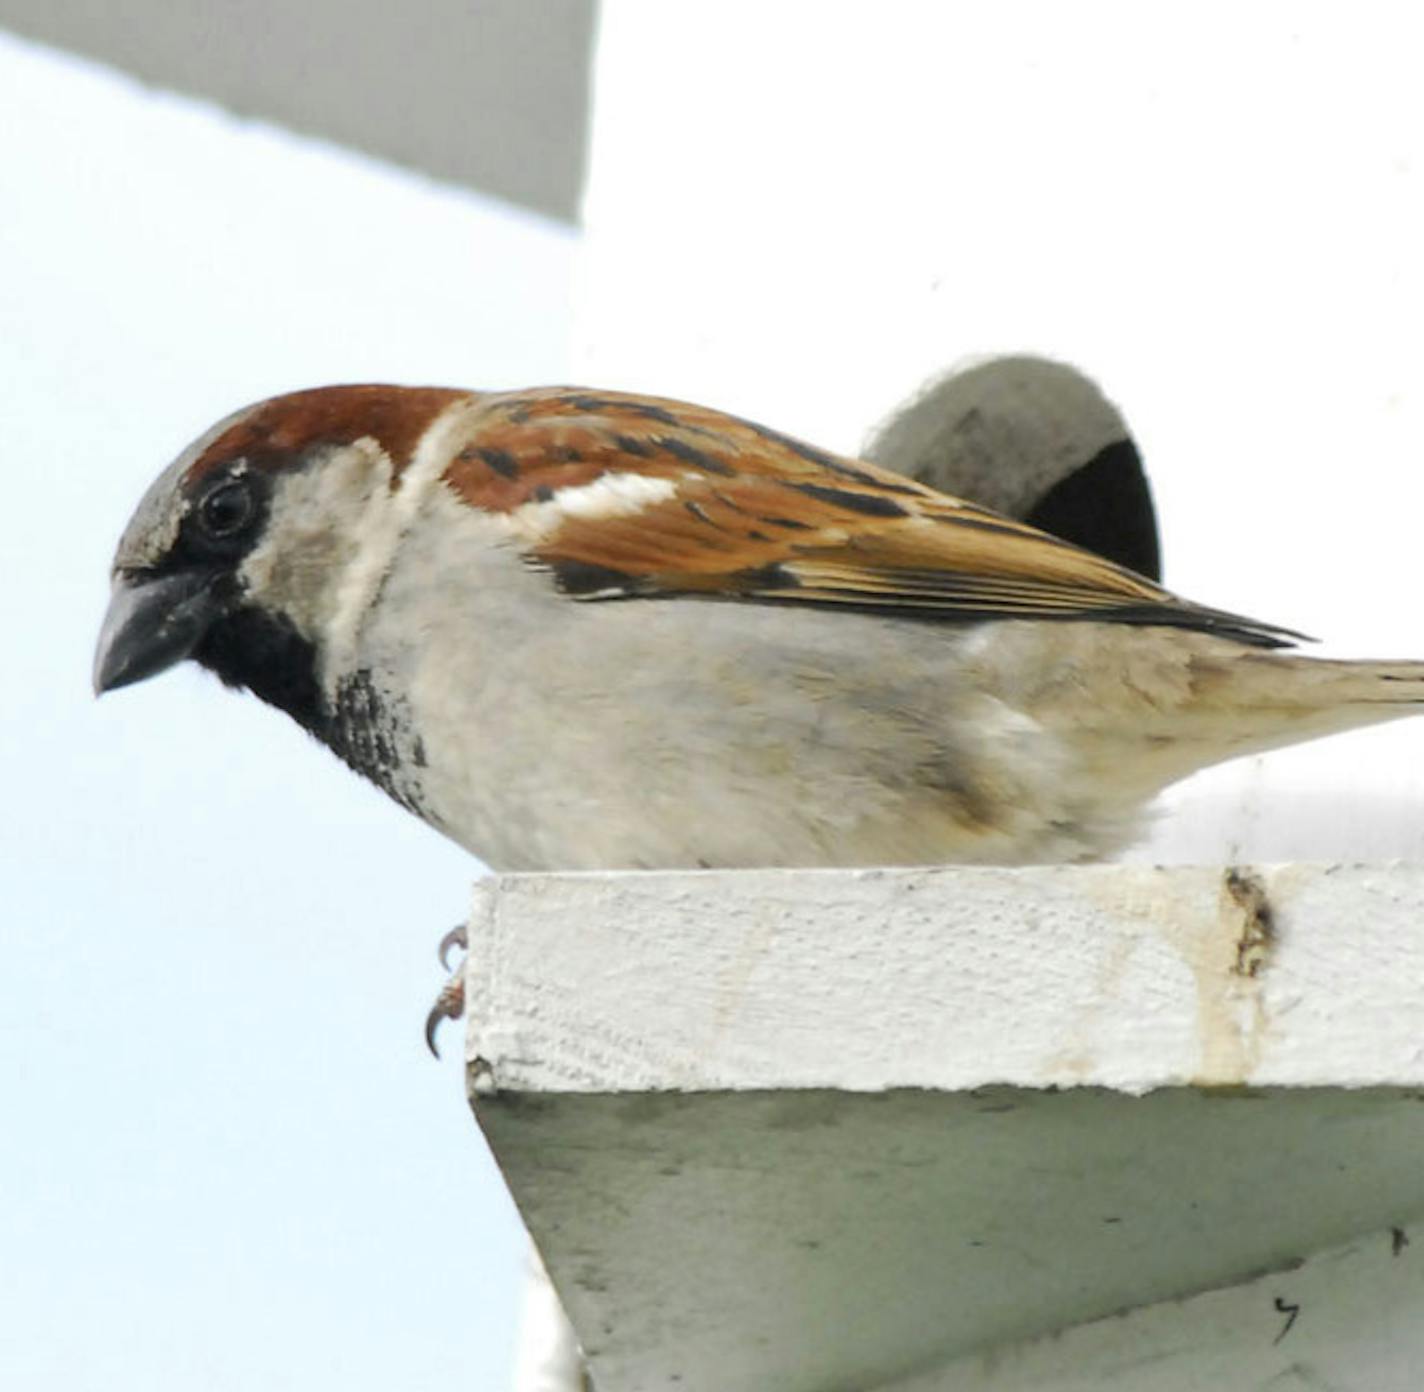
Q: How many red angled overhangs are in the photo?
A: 0